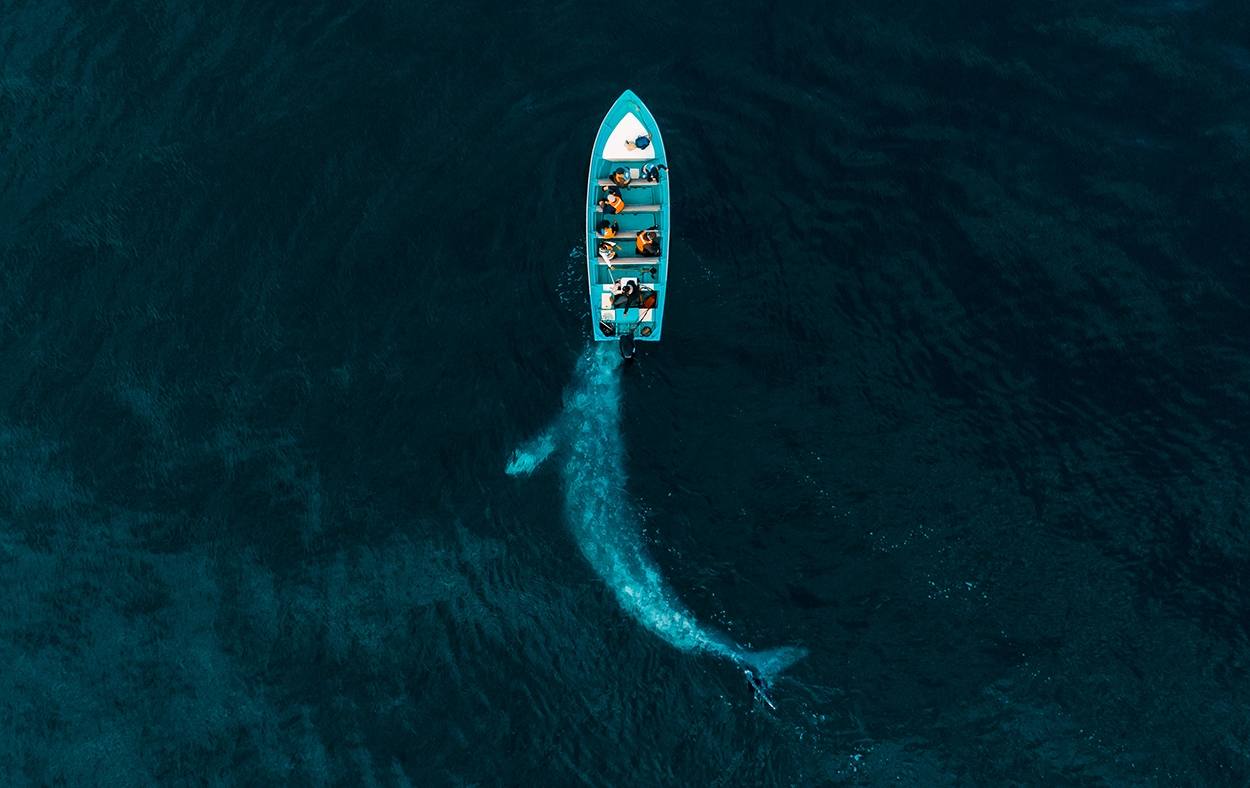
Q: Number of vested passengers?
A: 5